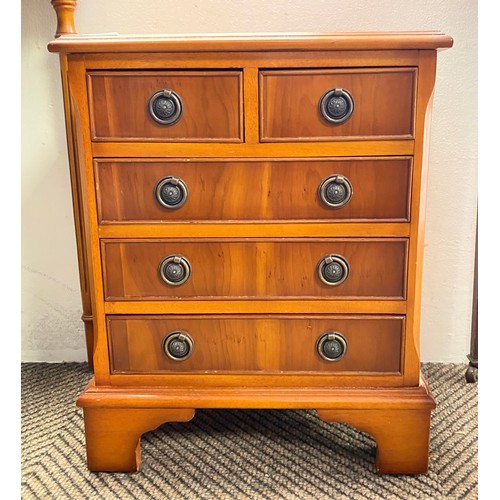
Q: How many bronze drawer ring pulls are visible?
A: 8